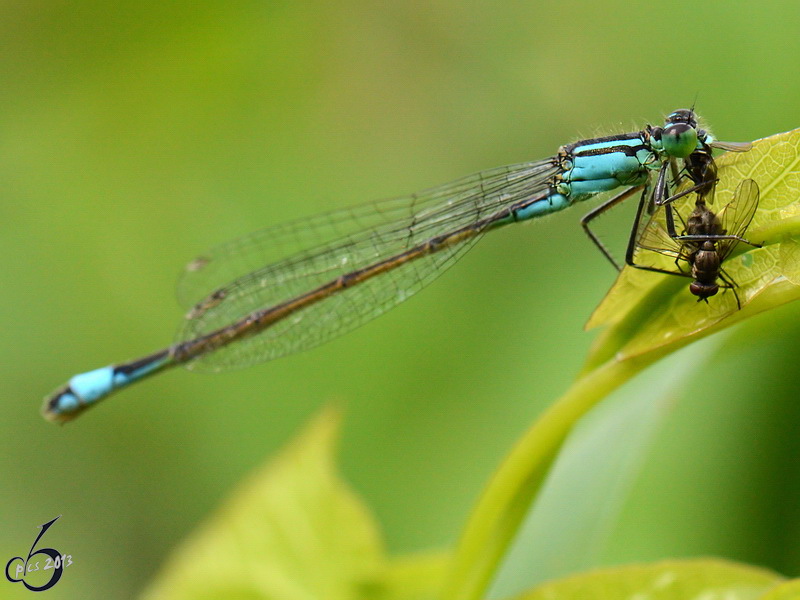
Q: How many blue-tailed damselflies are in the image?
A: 1